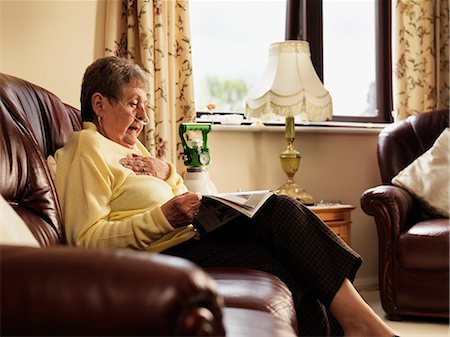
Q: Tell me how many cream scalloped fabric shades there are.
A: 1